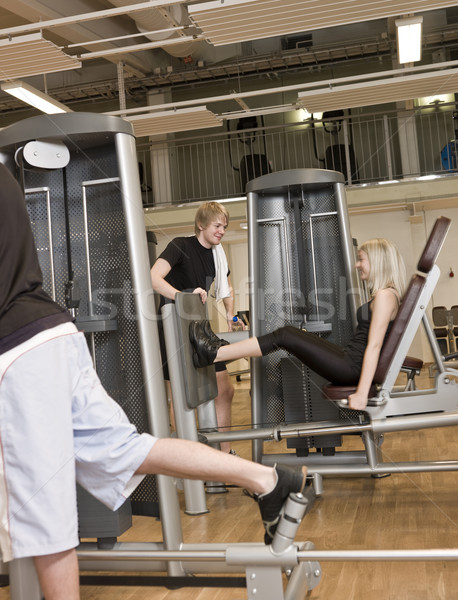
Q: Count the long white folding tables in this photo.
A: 0